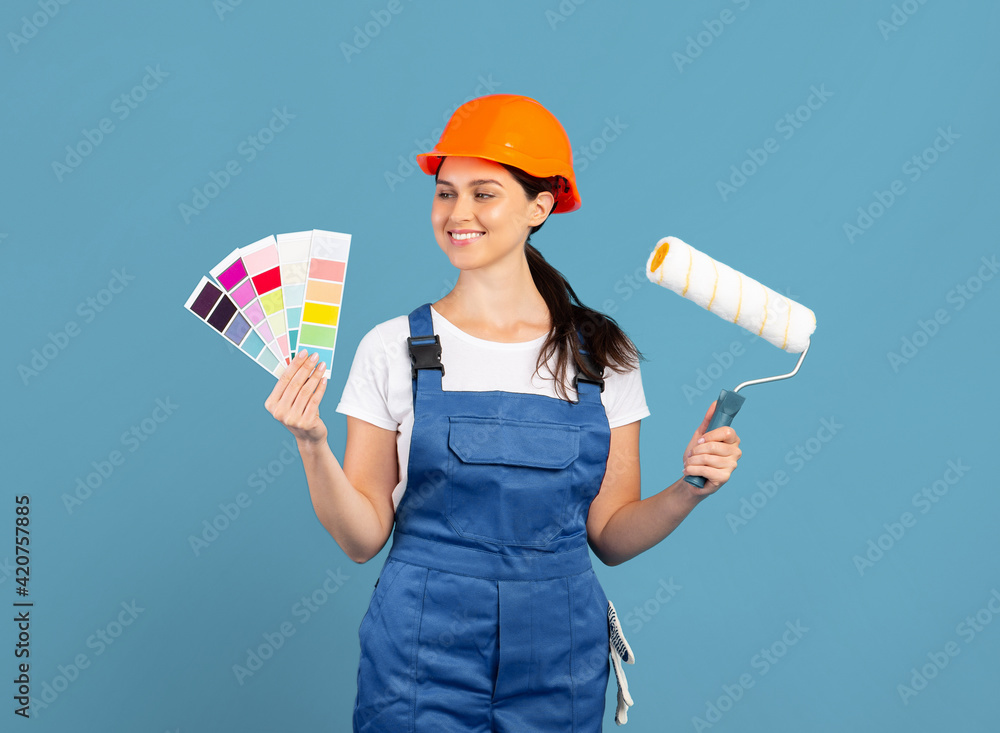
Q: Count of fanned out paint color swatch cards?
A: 5